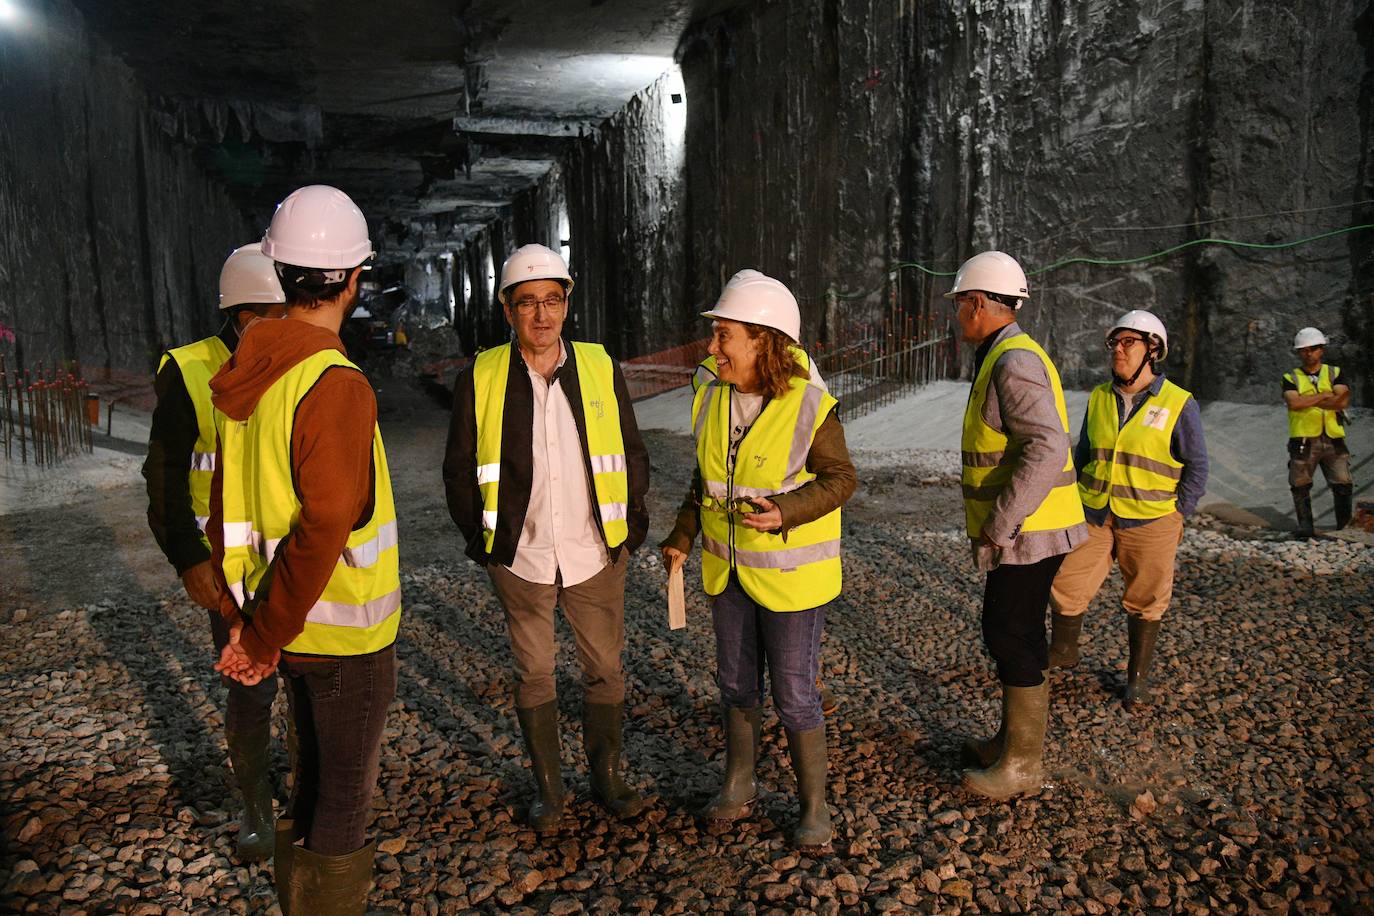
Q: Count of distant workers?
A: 1